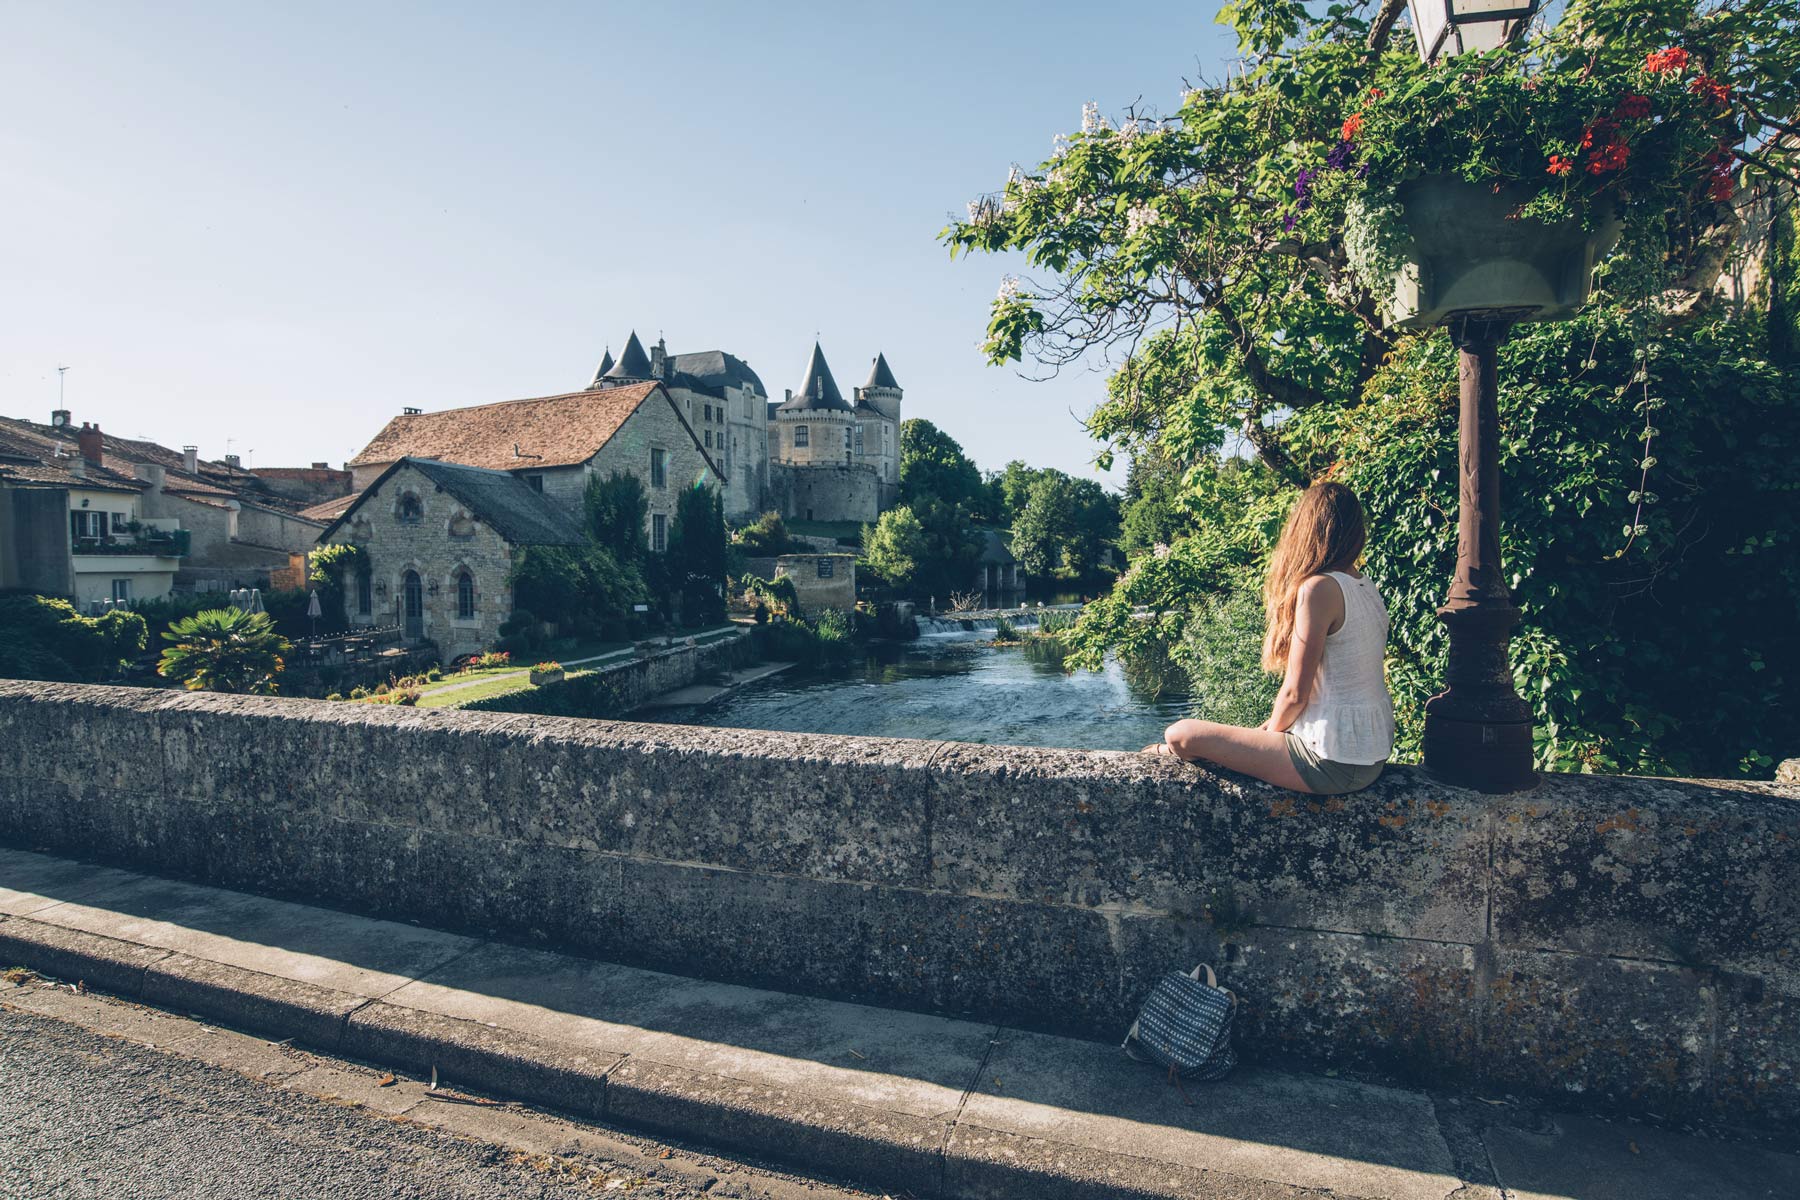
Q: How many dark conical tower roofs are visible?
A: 4